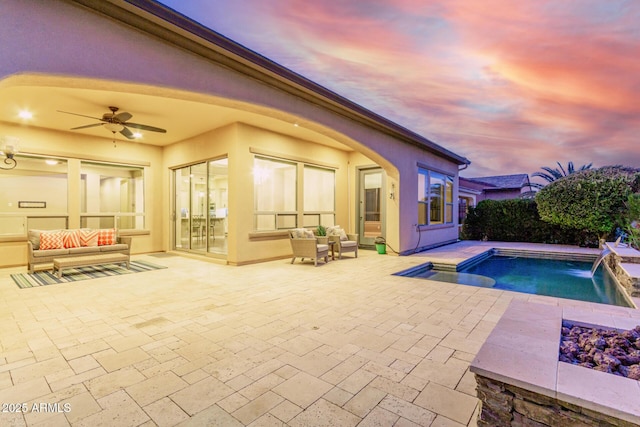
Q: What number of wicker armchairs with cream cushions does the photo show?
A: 2